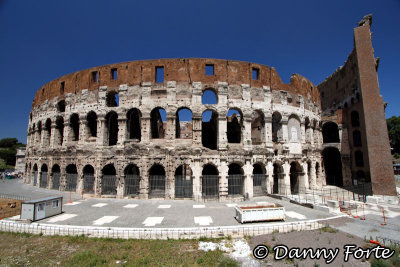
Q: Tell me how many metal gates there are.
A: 12